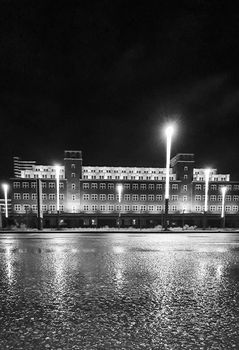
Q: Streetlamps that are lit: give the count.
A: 6